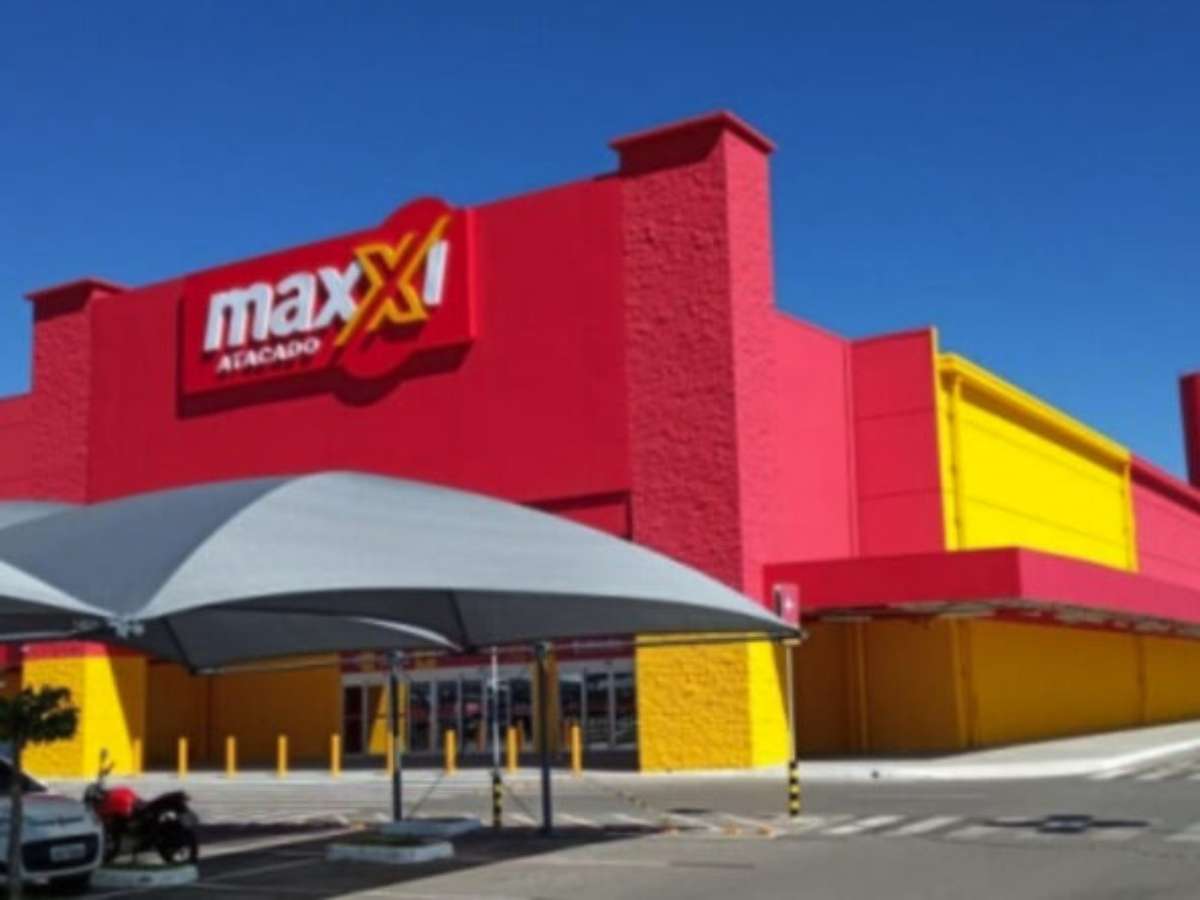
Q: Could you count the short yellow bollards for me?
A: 9